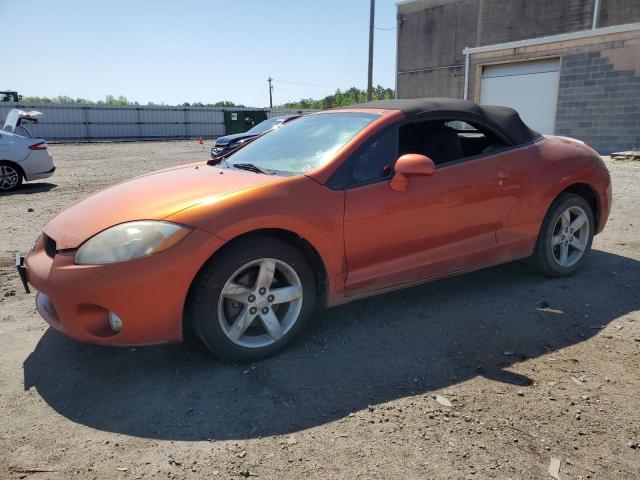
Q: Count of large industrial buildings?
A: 1